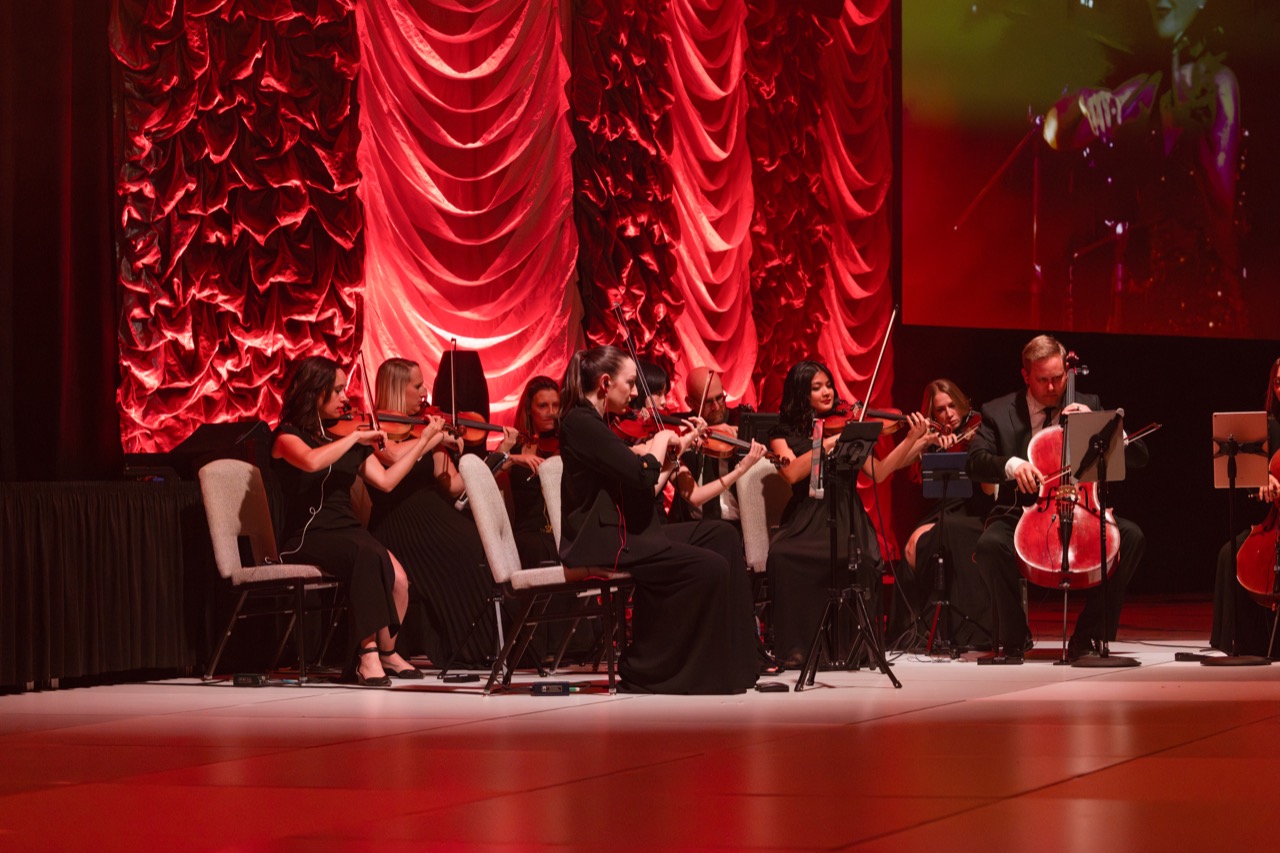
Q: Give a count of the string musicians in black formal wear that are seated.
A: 10